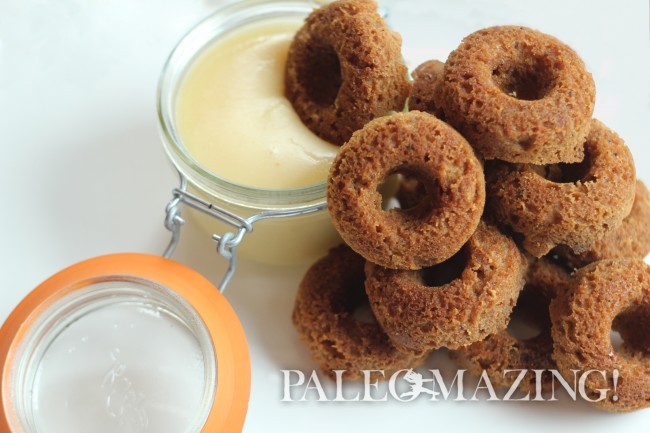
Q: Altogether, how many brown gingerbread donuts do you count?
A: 10